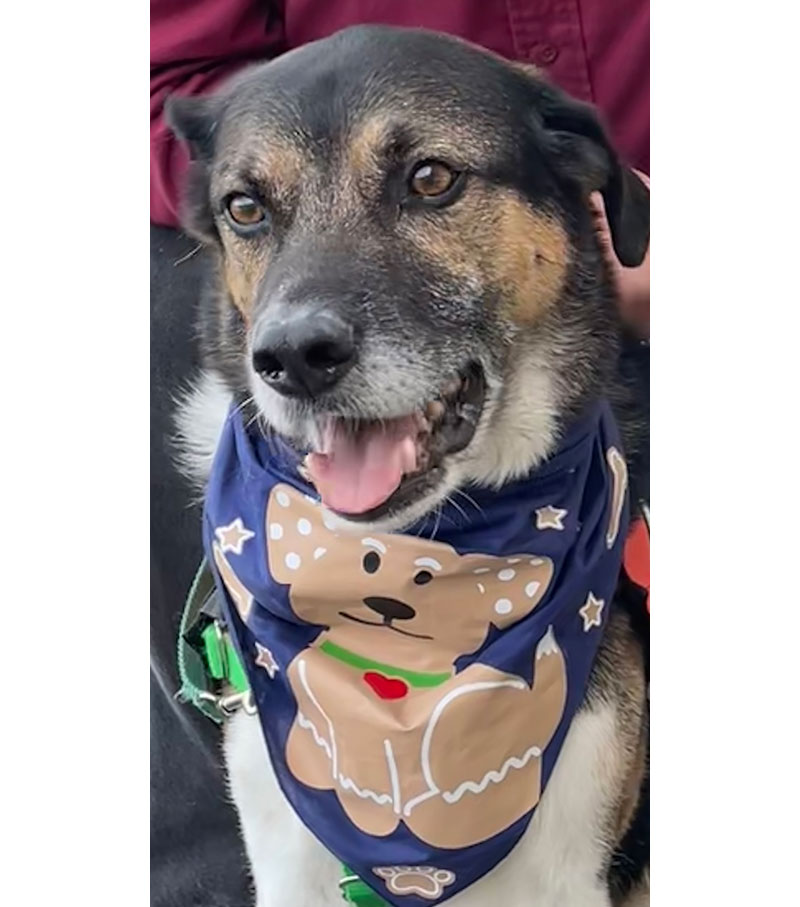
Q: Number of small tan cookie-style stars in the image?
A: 4